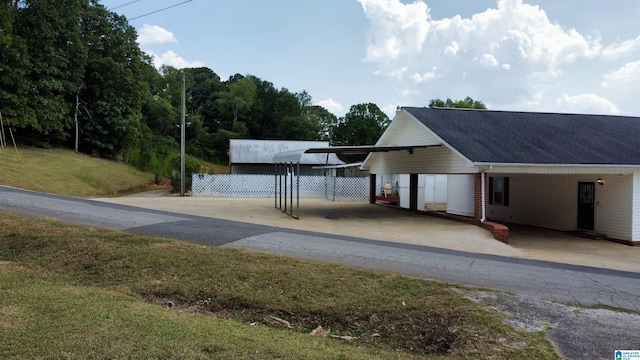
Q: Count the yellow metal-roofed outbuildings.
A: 0